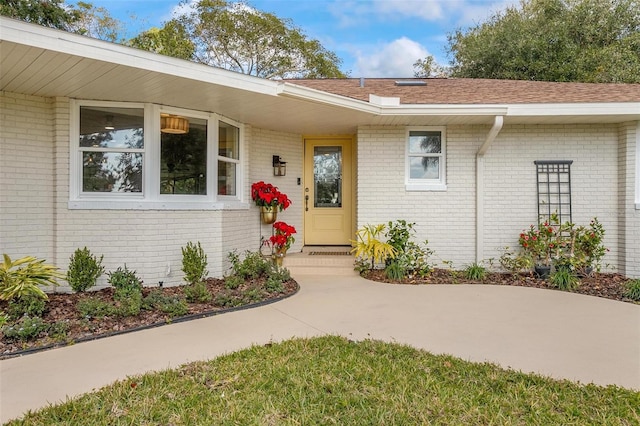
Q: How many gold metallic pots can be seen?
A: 2